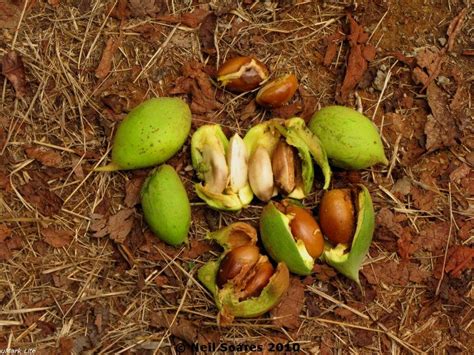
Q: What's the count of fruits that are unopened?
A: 3